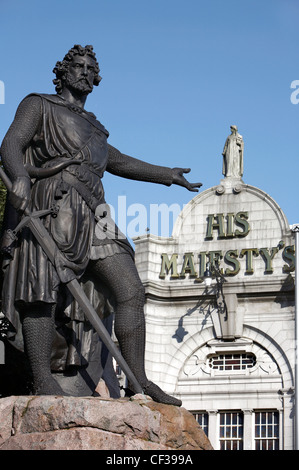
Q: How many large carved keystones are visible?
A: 1